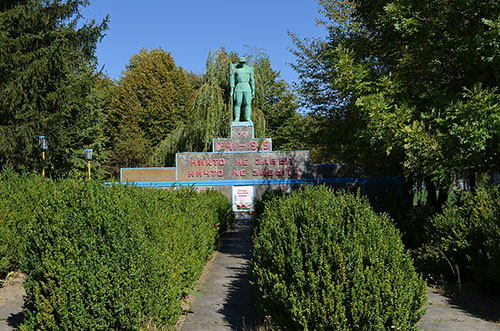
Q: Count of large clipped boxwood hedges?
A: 2